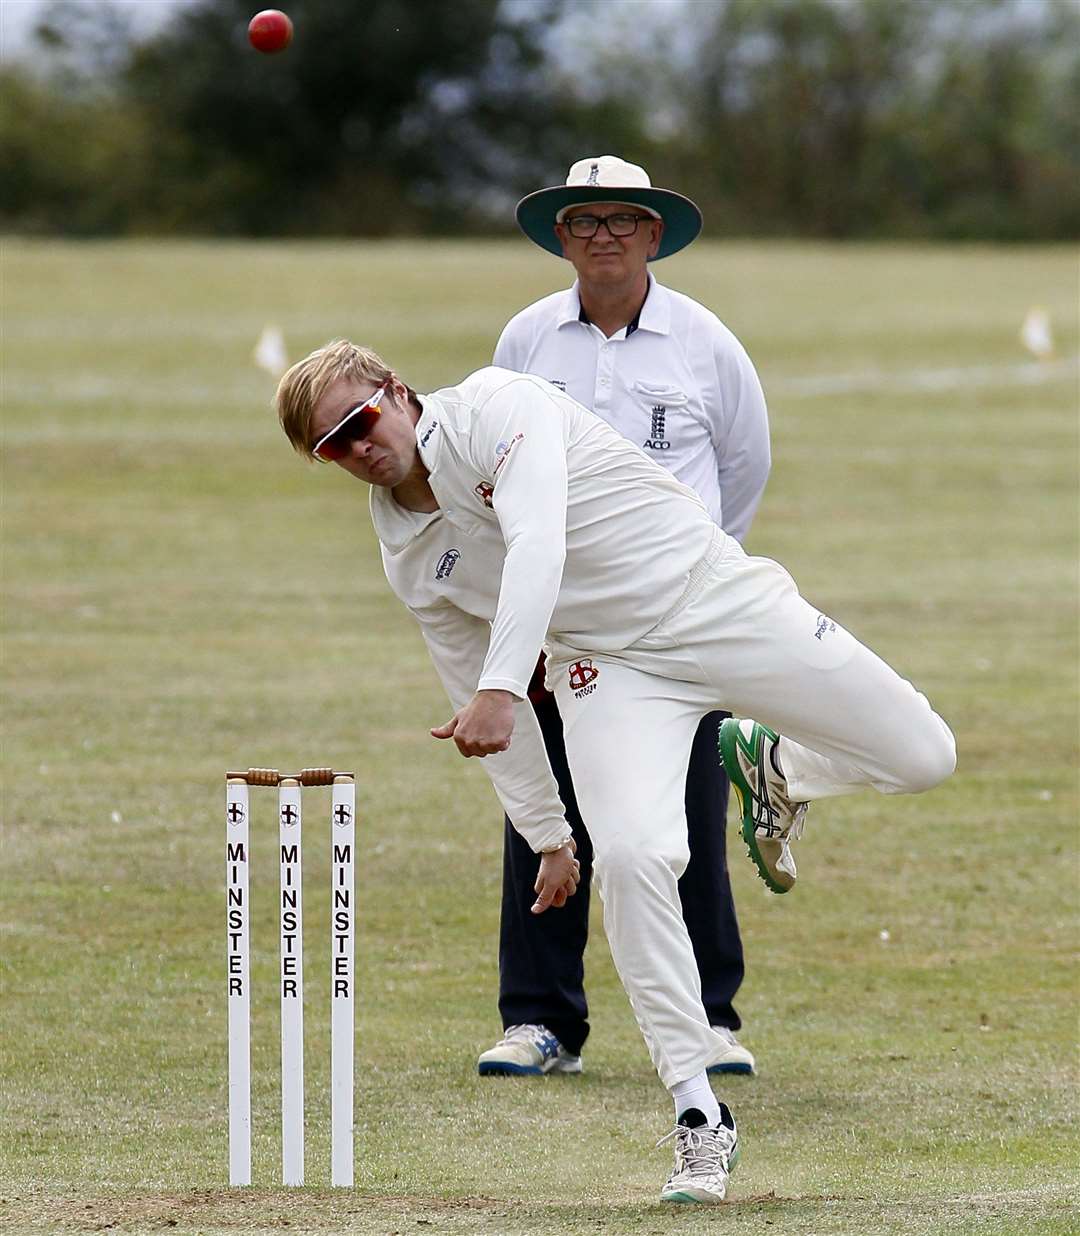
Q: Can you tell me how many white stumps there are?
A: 3